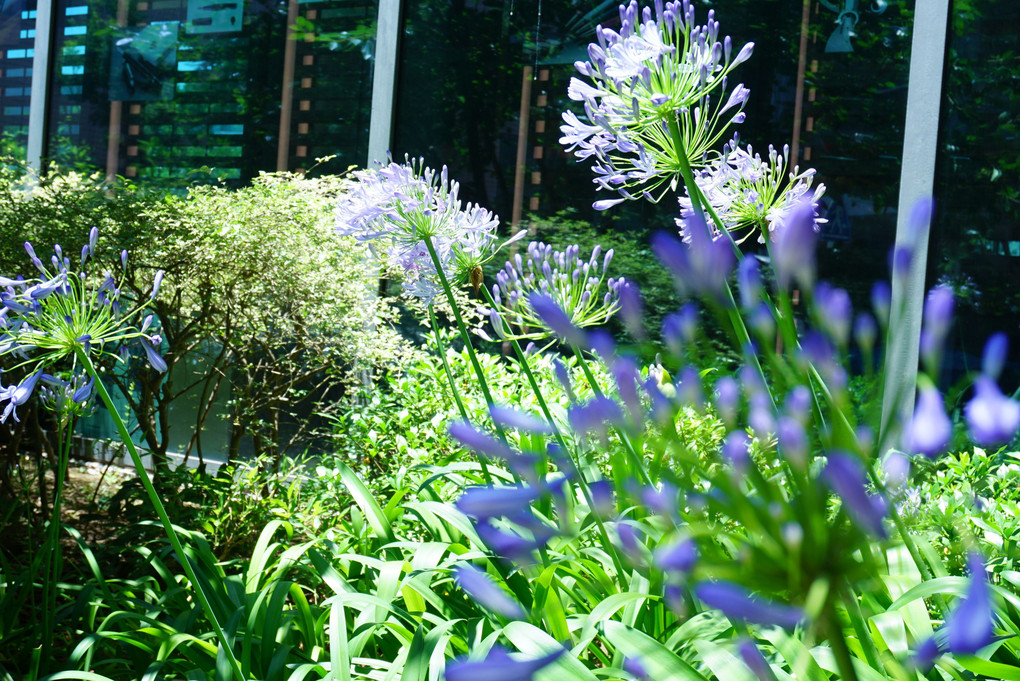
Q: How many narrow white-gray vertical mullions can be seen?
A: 3